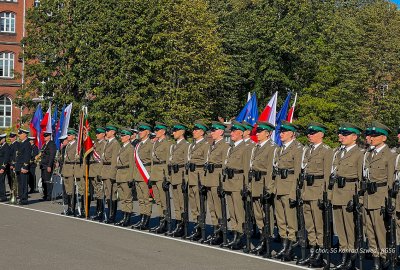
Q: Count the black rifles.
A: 10